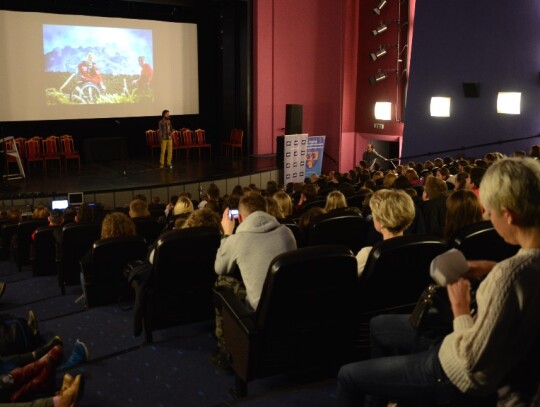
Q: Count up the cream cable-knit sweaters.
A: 1